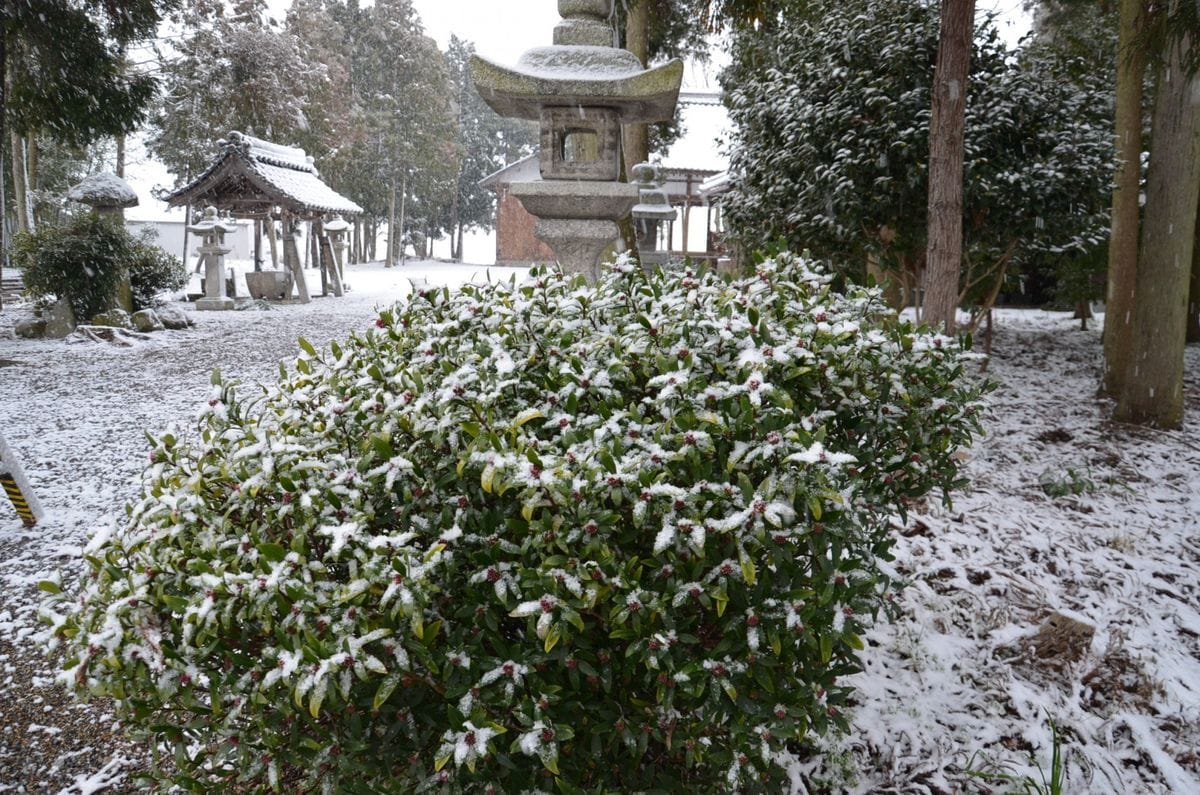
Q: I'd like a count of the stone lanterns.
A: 5